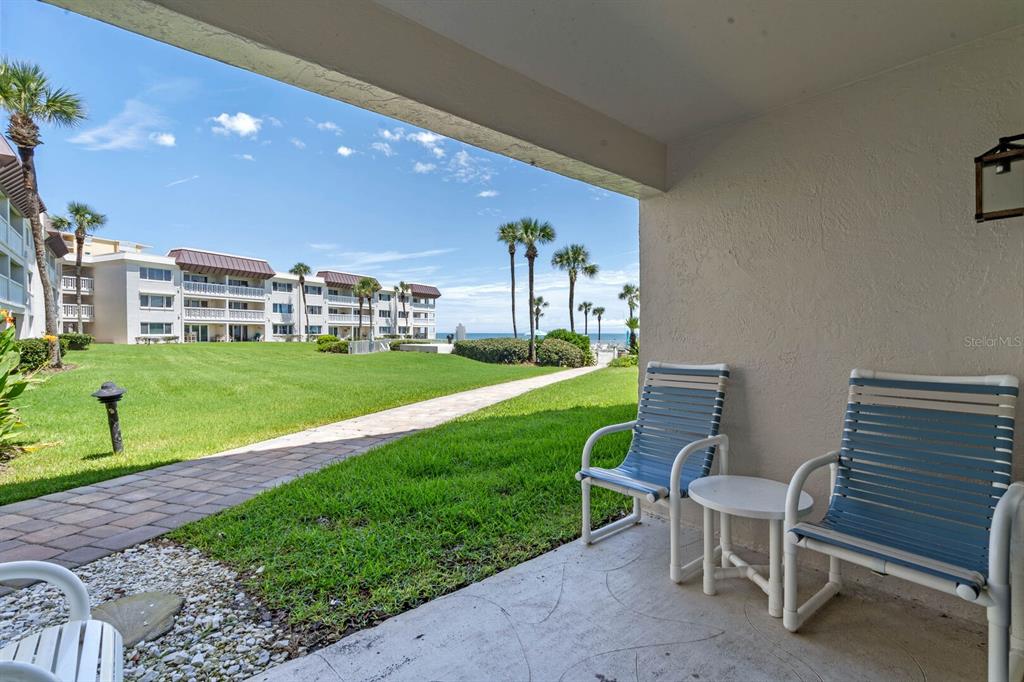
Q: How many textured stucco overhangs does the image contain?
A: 1